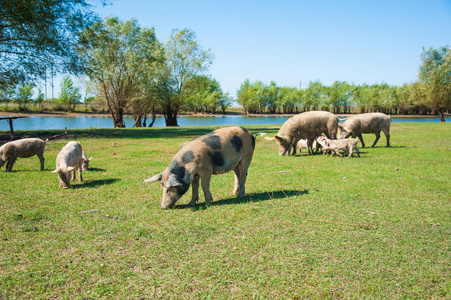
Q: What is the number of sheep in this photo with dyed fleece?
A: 0